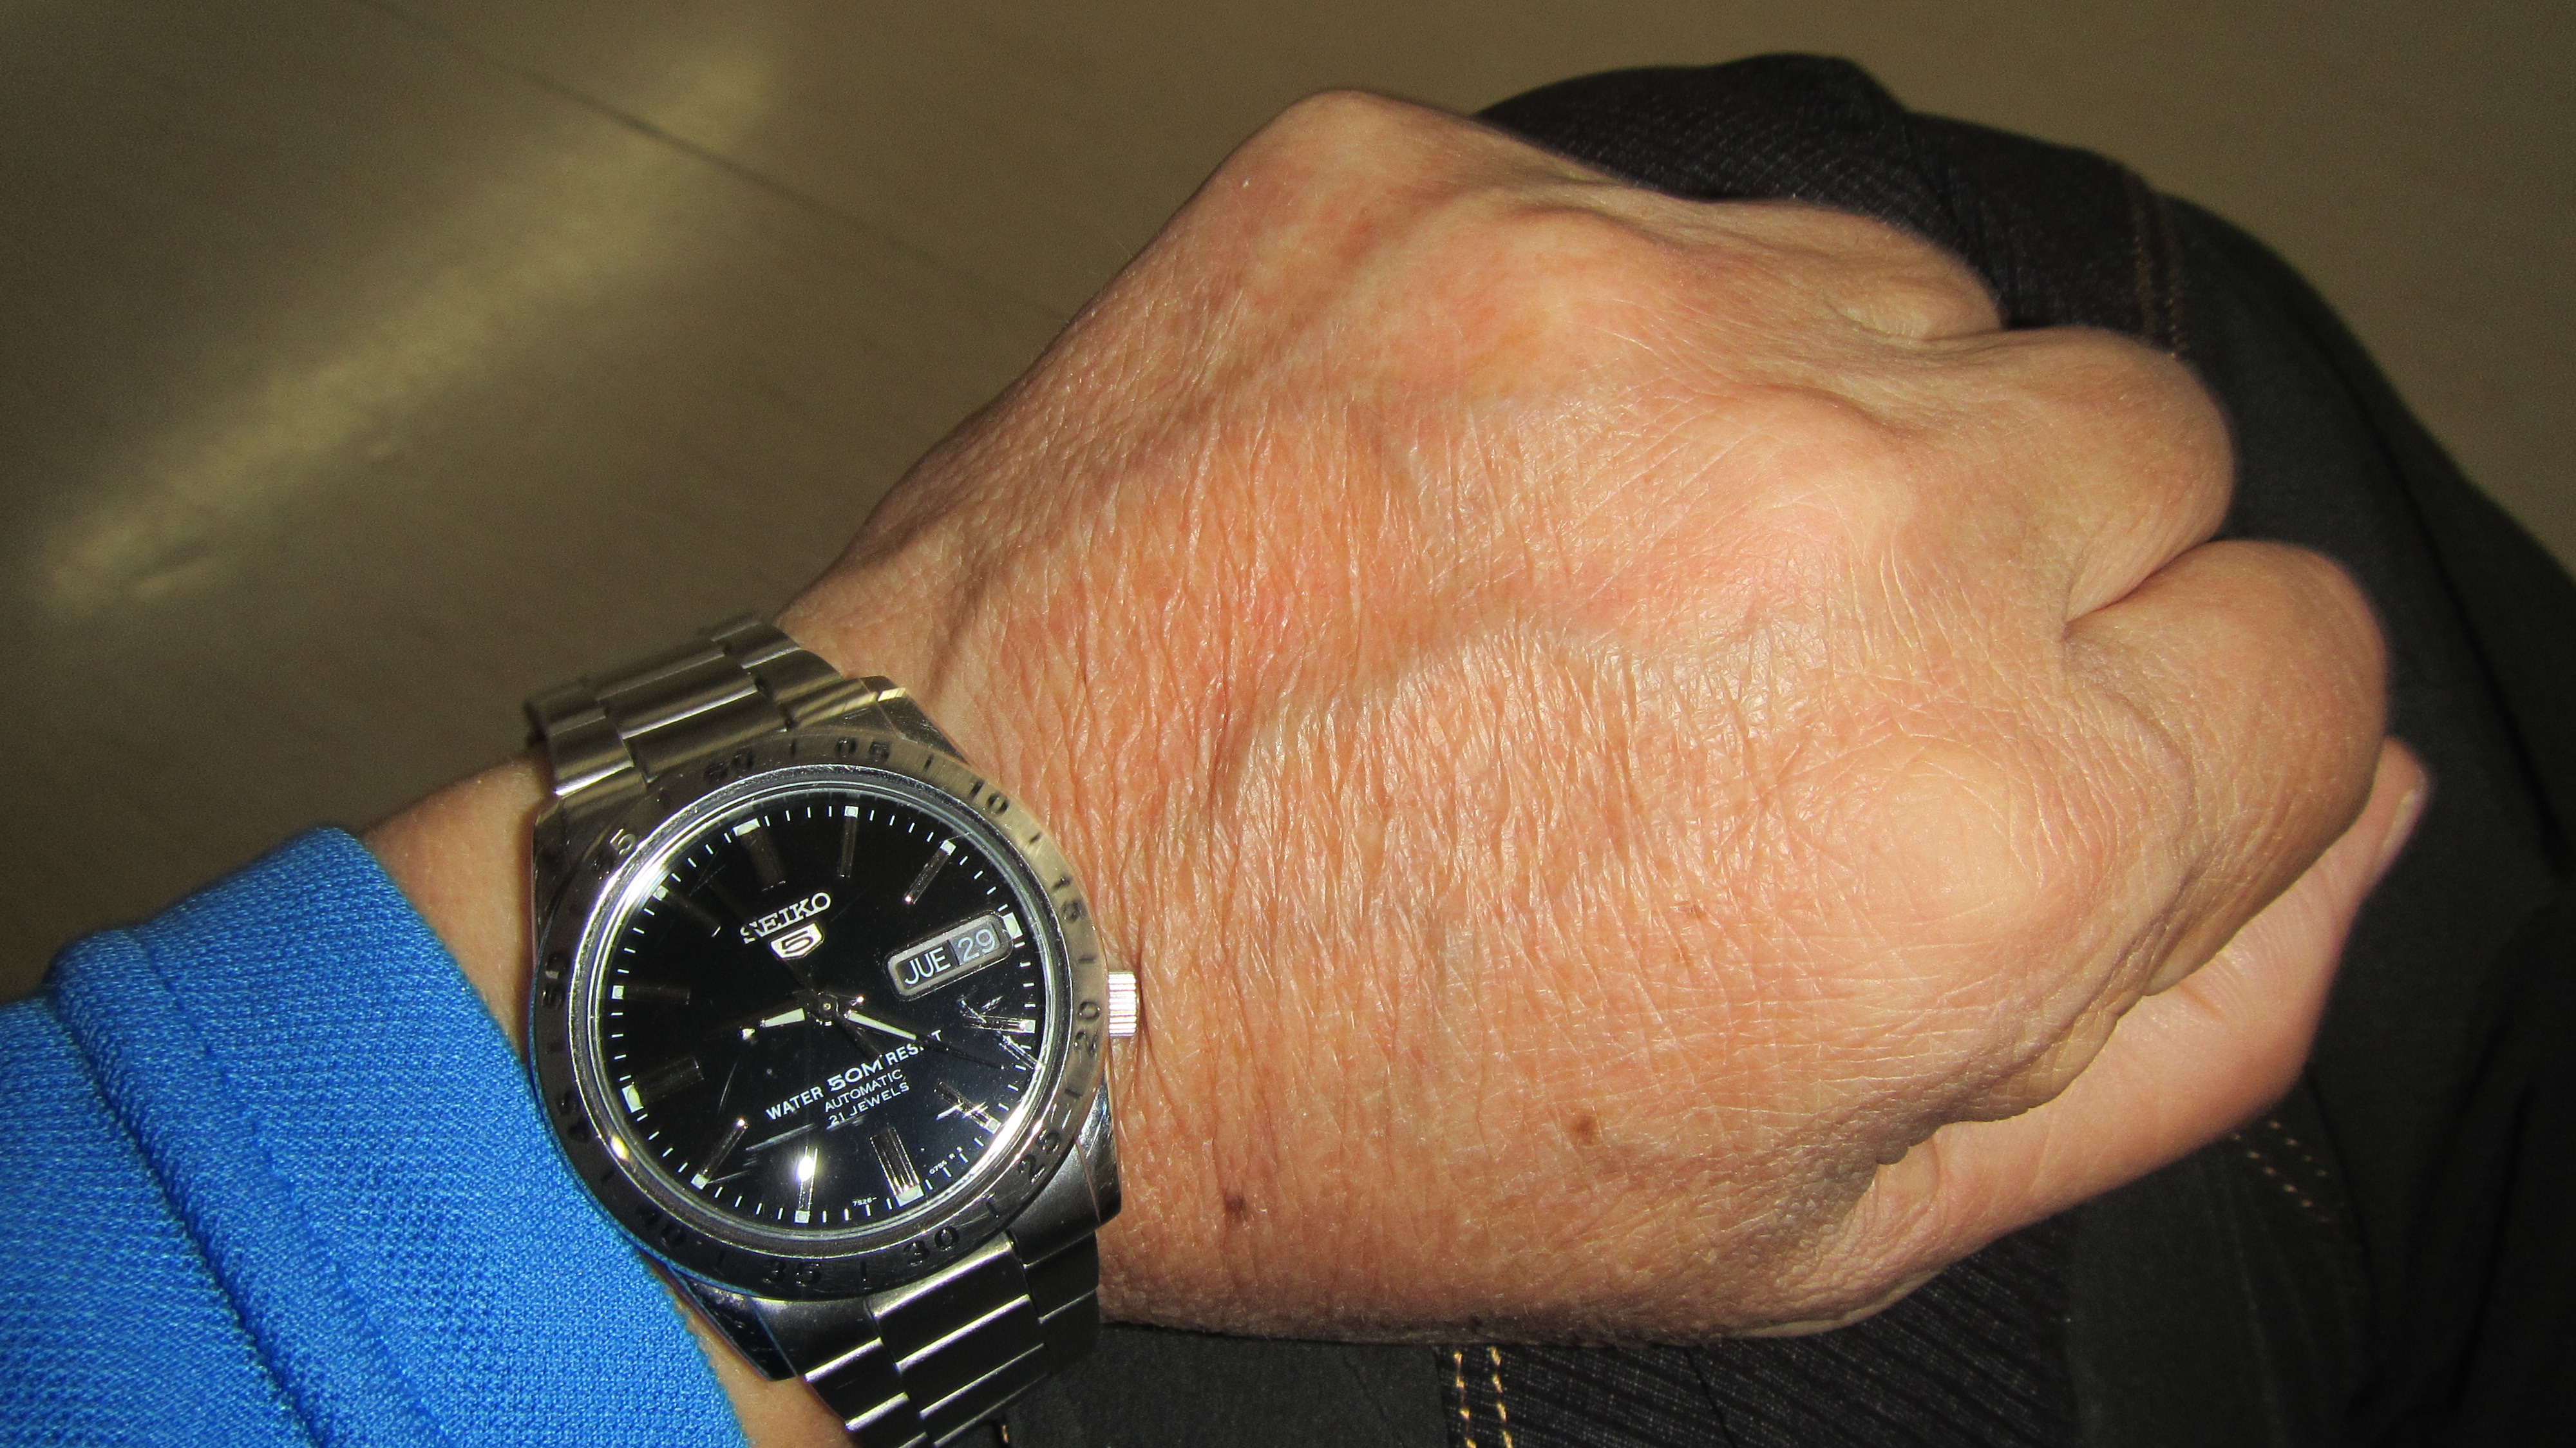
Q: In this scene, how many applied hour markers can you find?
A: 11